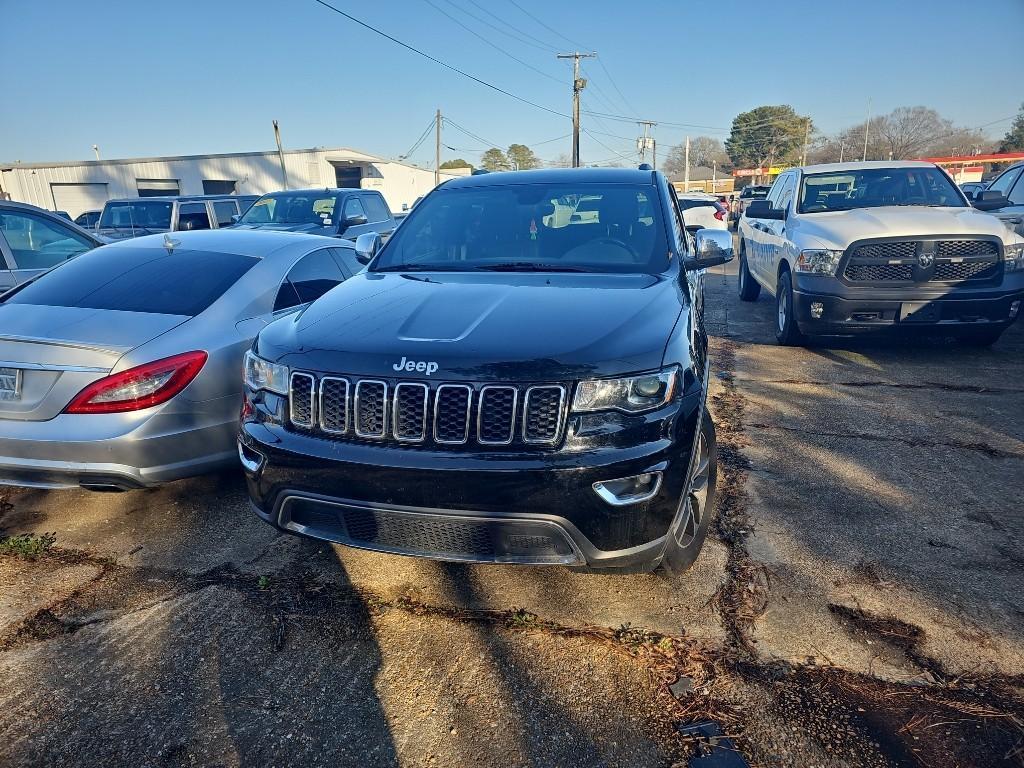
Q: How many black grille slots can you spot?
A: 7